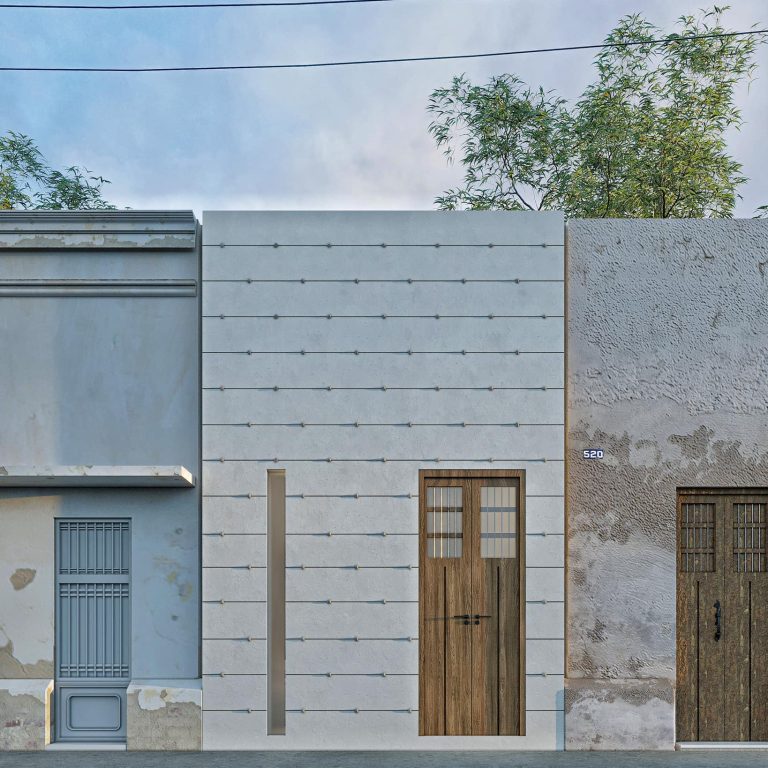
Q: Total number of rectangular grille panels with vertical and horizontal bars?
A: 6